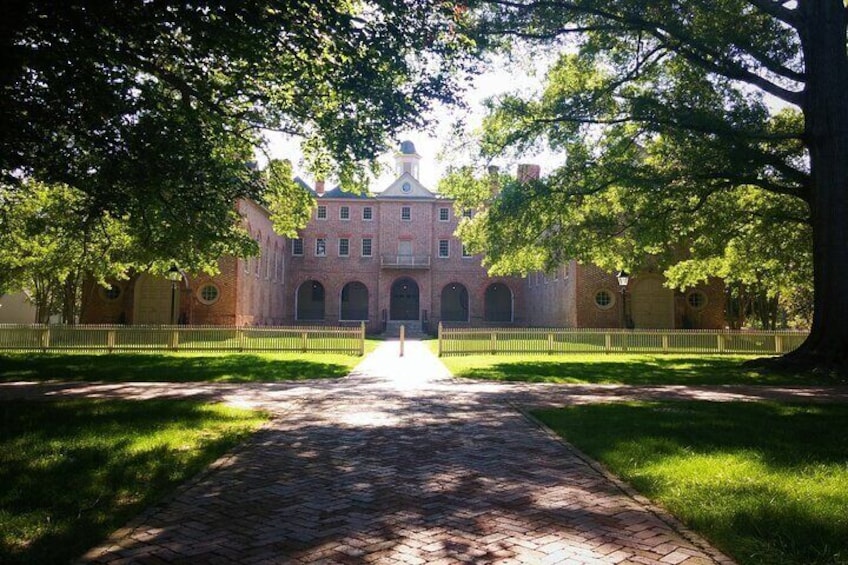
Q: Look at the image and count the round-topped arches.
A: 7